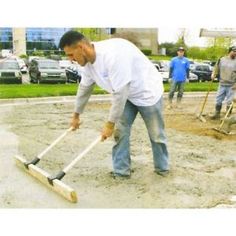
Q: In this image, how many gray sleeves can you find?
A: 2